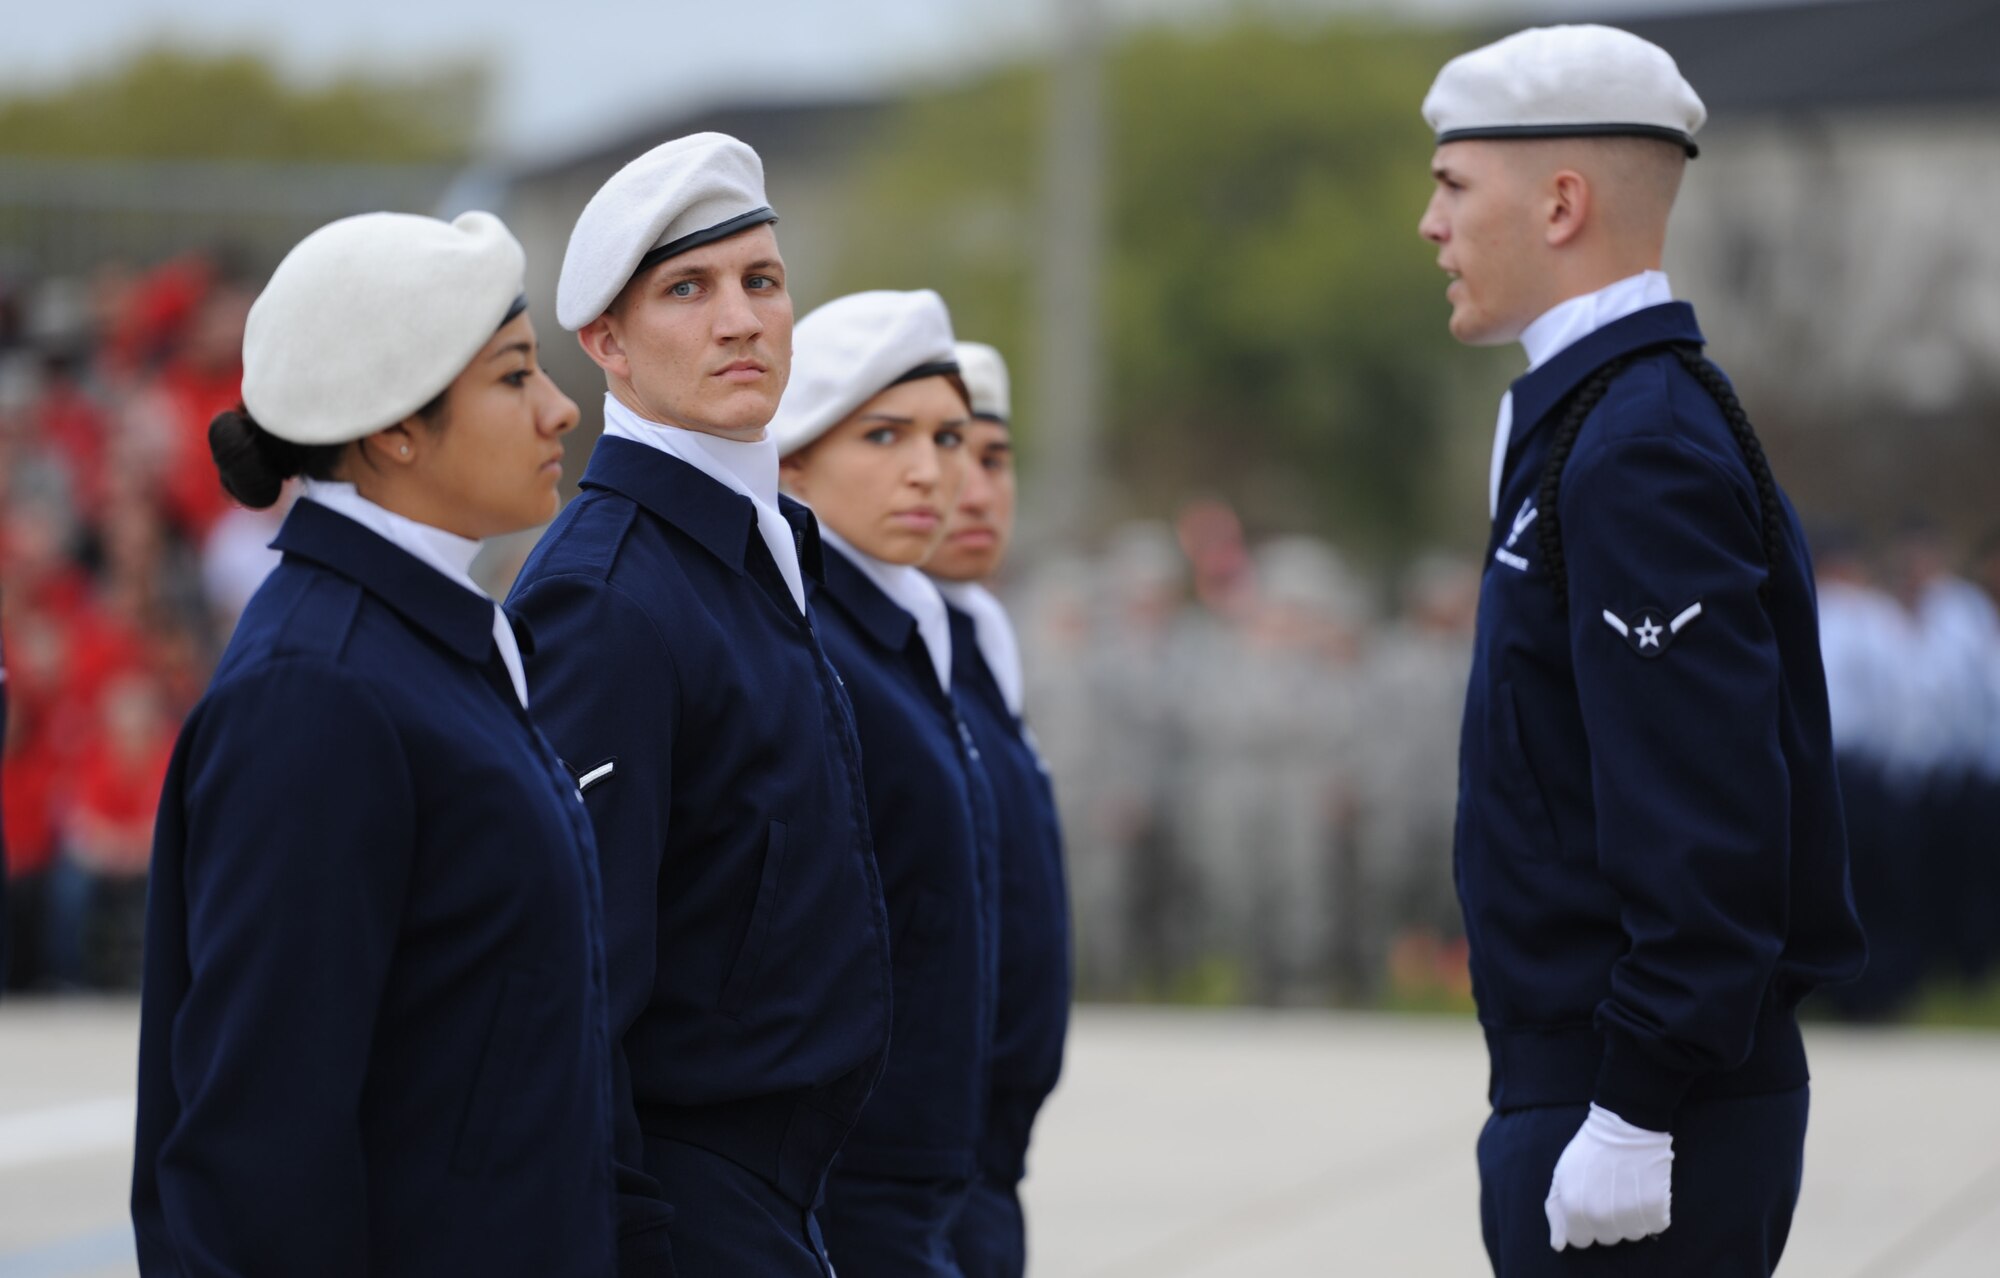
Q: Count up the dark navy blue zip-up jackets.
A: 5